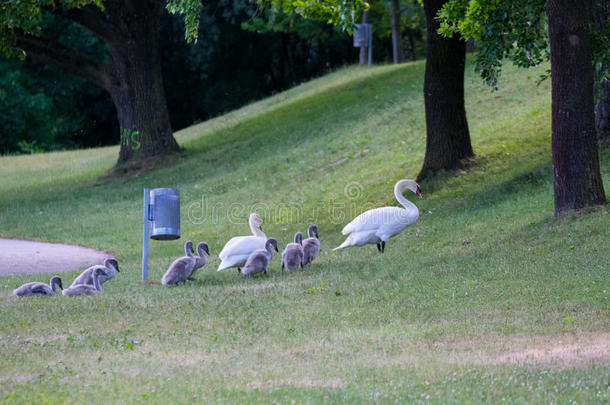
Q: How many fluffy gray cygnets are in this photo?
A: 8